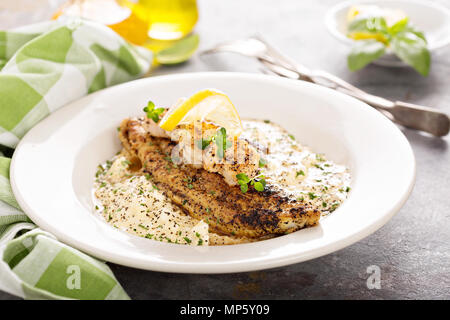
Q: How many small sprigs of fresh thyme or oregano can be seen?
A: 3